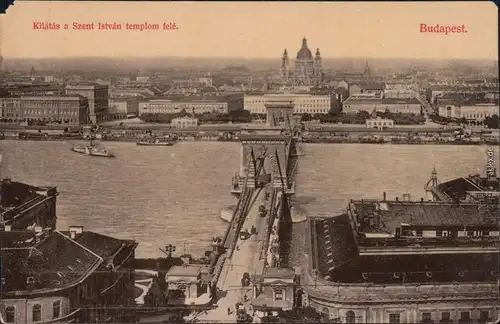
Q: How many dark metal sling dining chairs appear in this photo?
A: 0